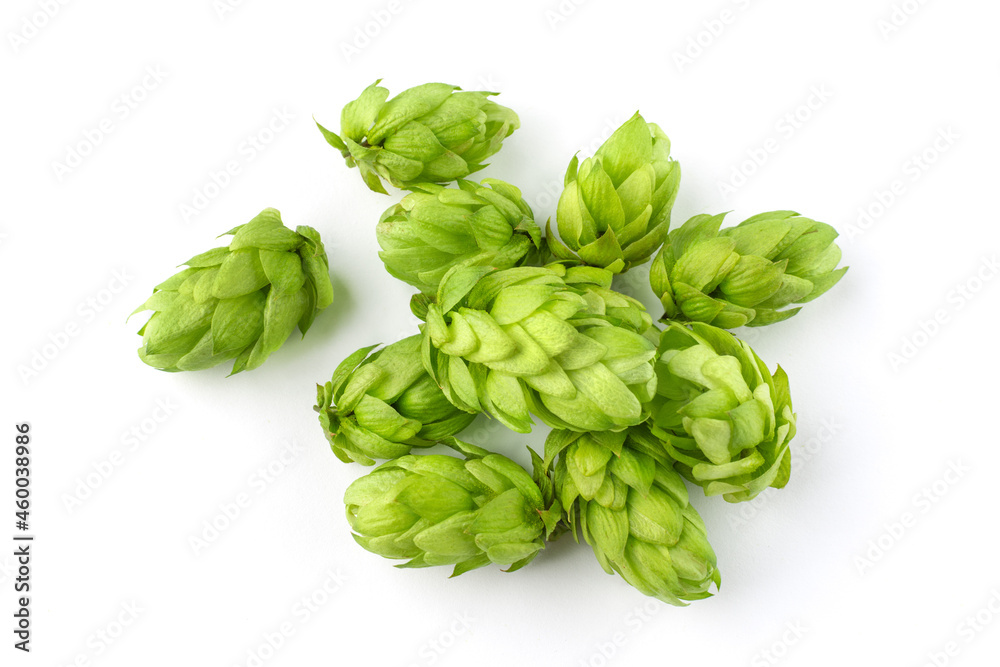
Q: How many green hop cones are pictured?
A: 10